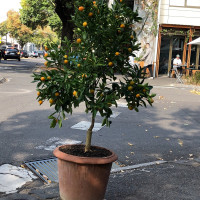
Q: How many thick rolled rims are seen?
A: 1